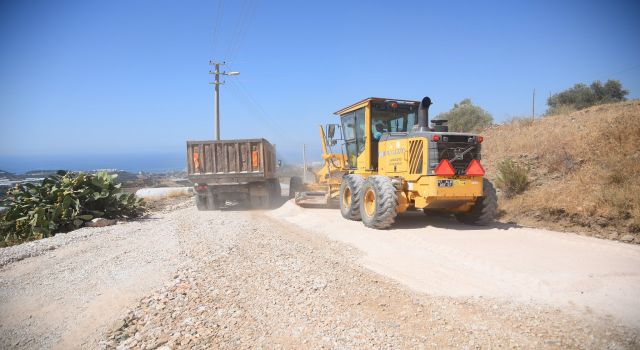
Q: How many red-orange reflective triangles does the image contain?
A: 2